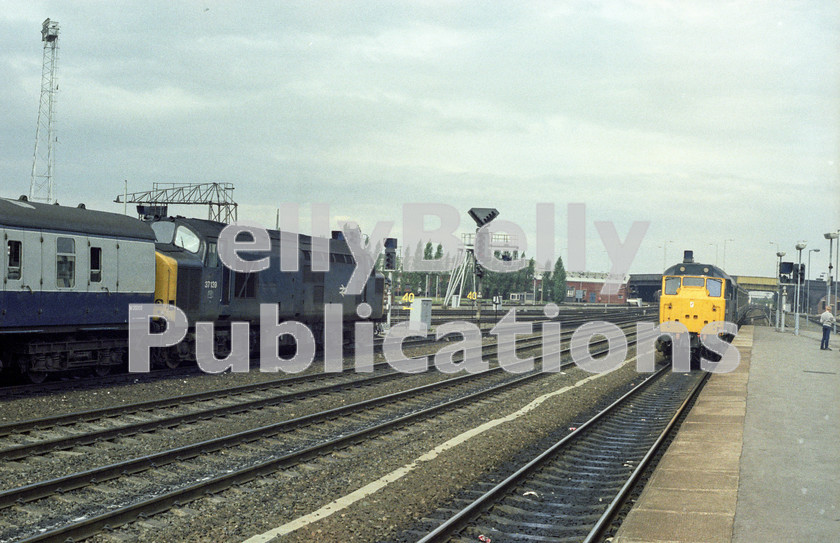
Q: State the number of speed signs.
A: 2